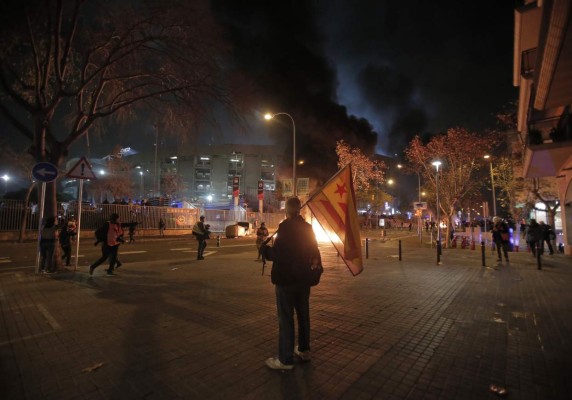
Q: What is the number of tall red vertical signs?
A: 2